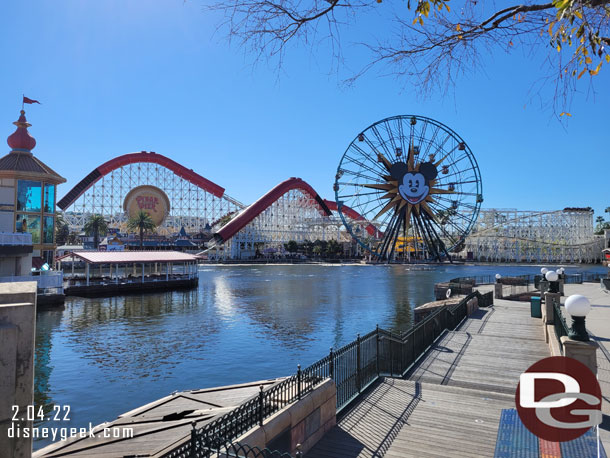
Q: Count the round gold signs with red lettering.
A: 1